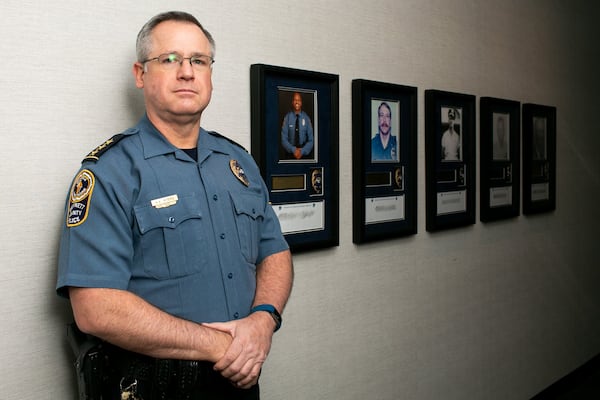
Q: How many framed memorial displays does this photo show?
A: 5